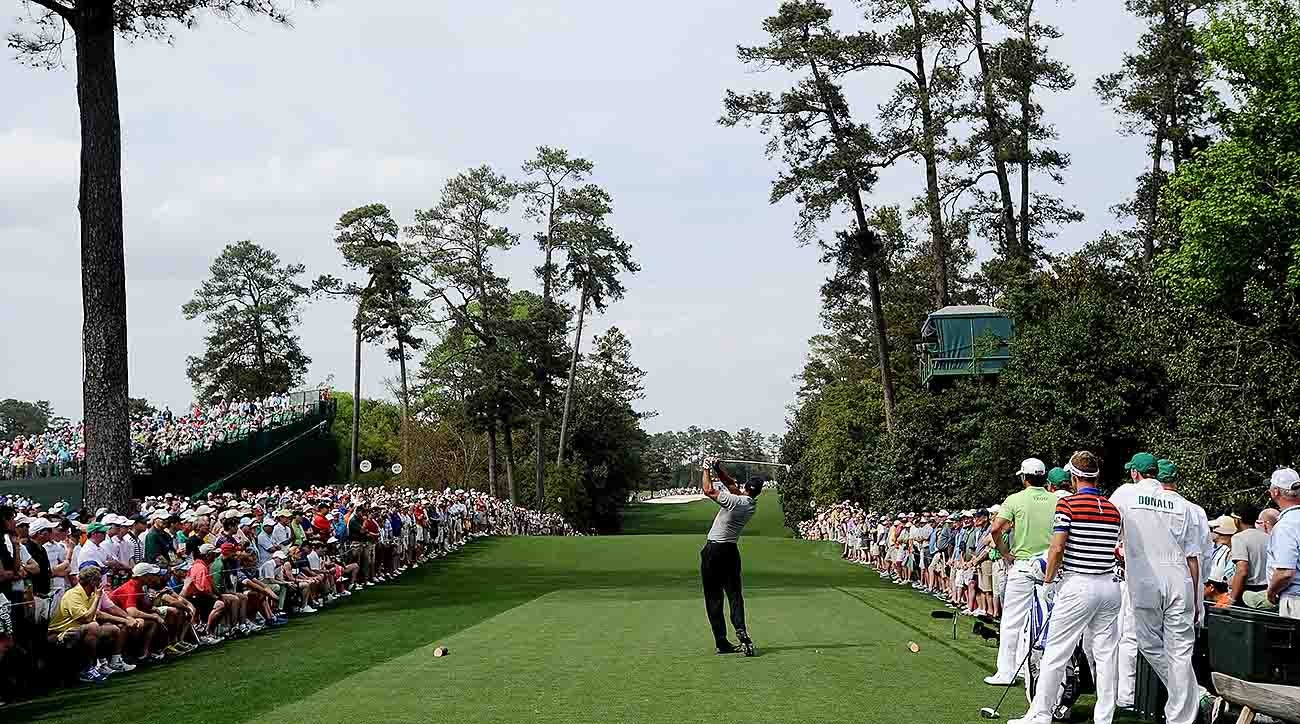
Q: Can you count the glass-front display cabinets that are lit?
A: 0